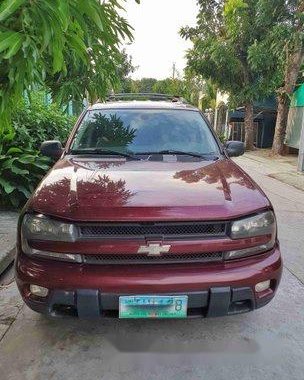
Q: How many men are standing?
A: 0